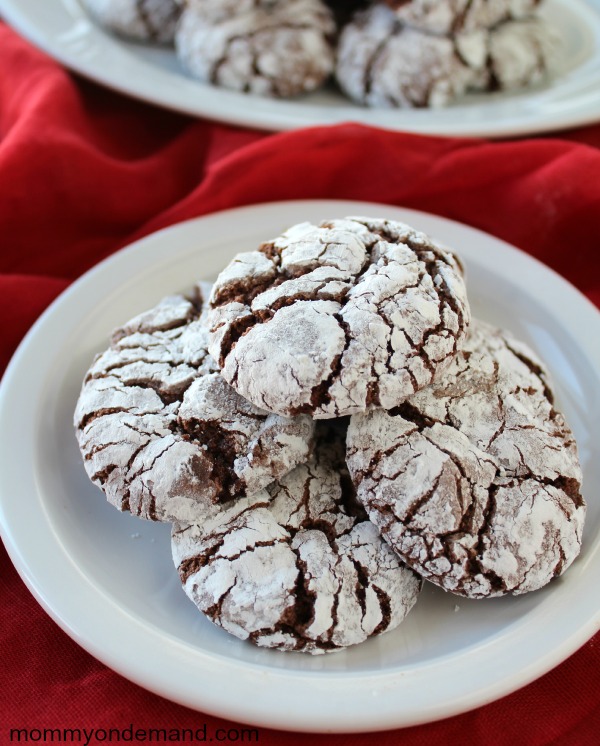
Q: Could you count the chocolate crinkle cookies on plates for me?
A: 9